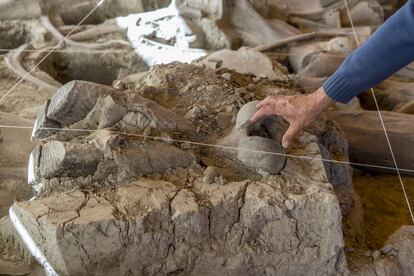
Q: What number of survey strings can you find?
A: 4